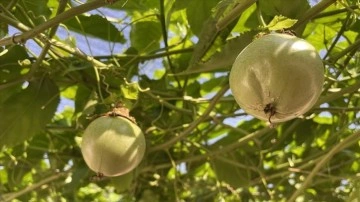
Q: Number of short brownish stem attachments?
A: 2